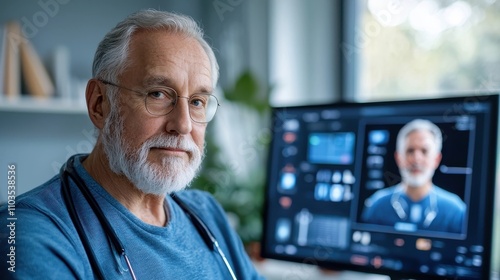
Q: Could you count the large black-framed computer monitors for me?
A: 1